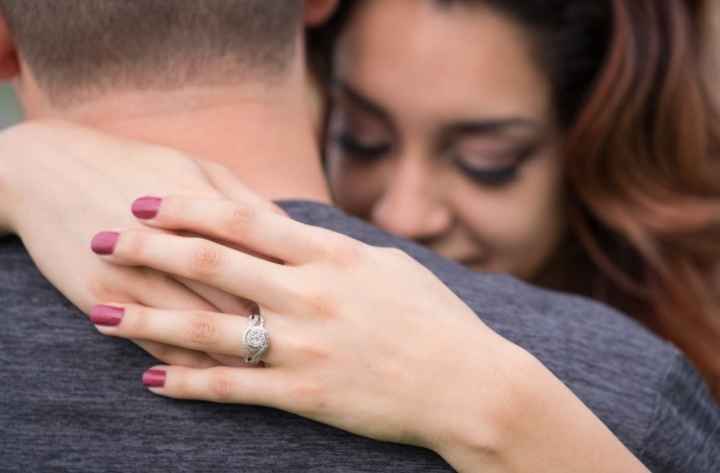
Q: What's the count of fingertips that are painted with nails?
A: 4